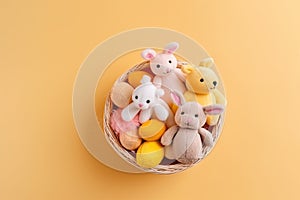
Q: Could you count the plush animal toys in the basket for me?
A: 4